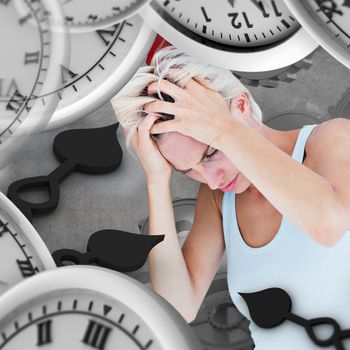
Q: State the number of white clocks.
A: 7